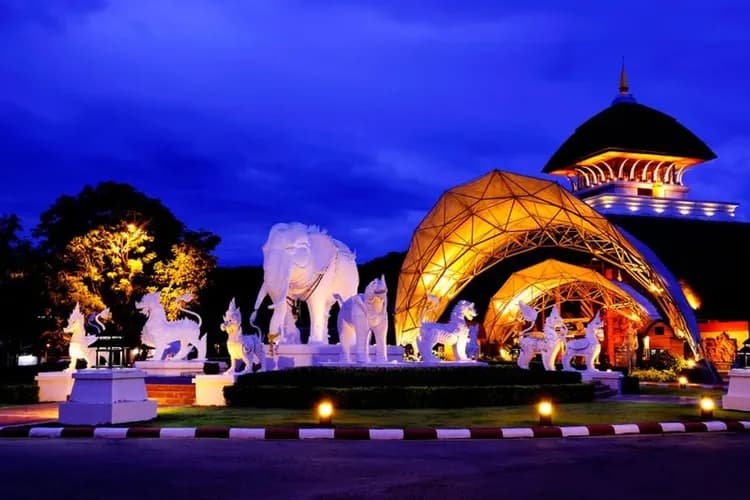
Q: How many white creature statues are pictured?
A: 8